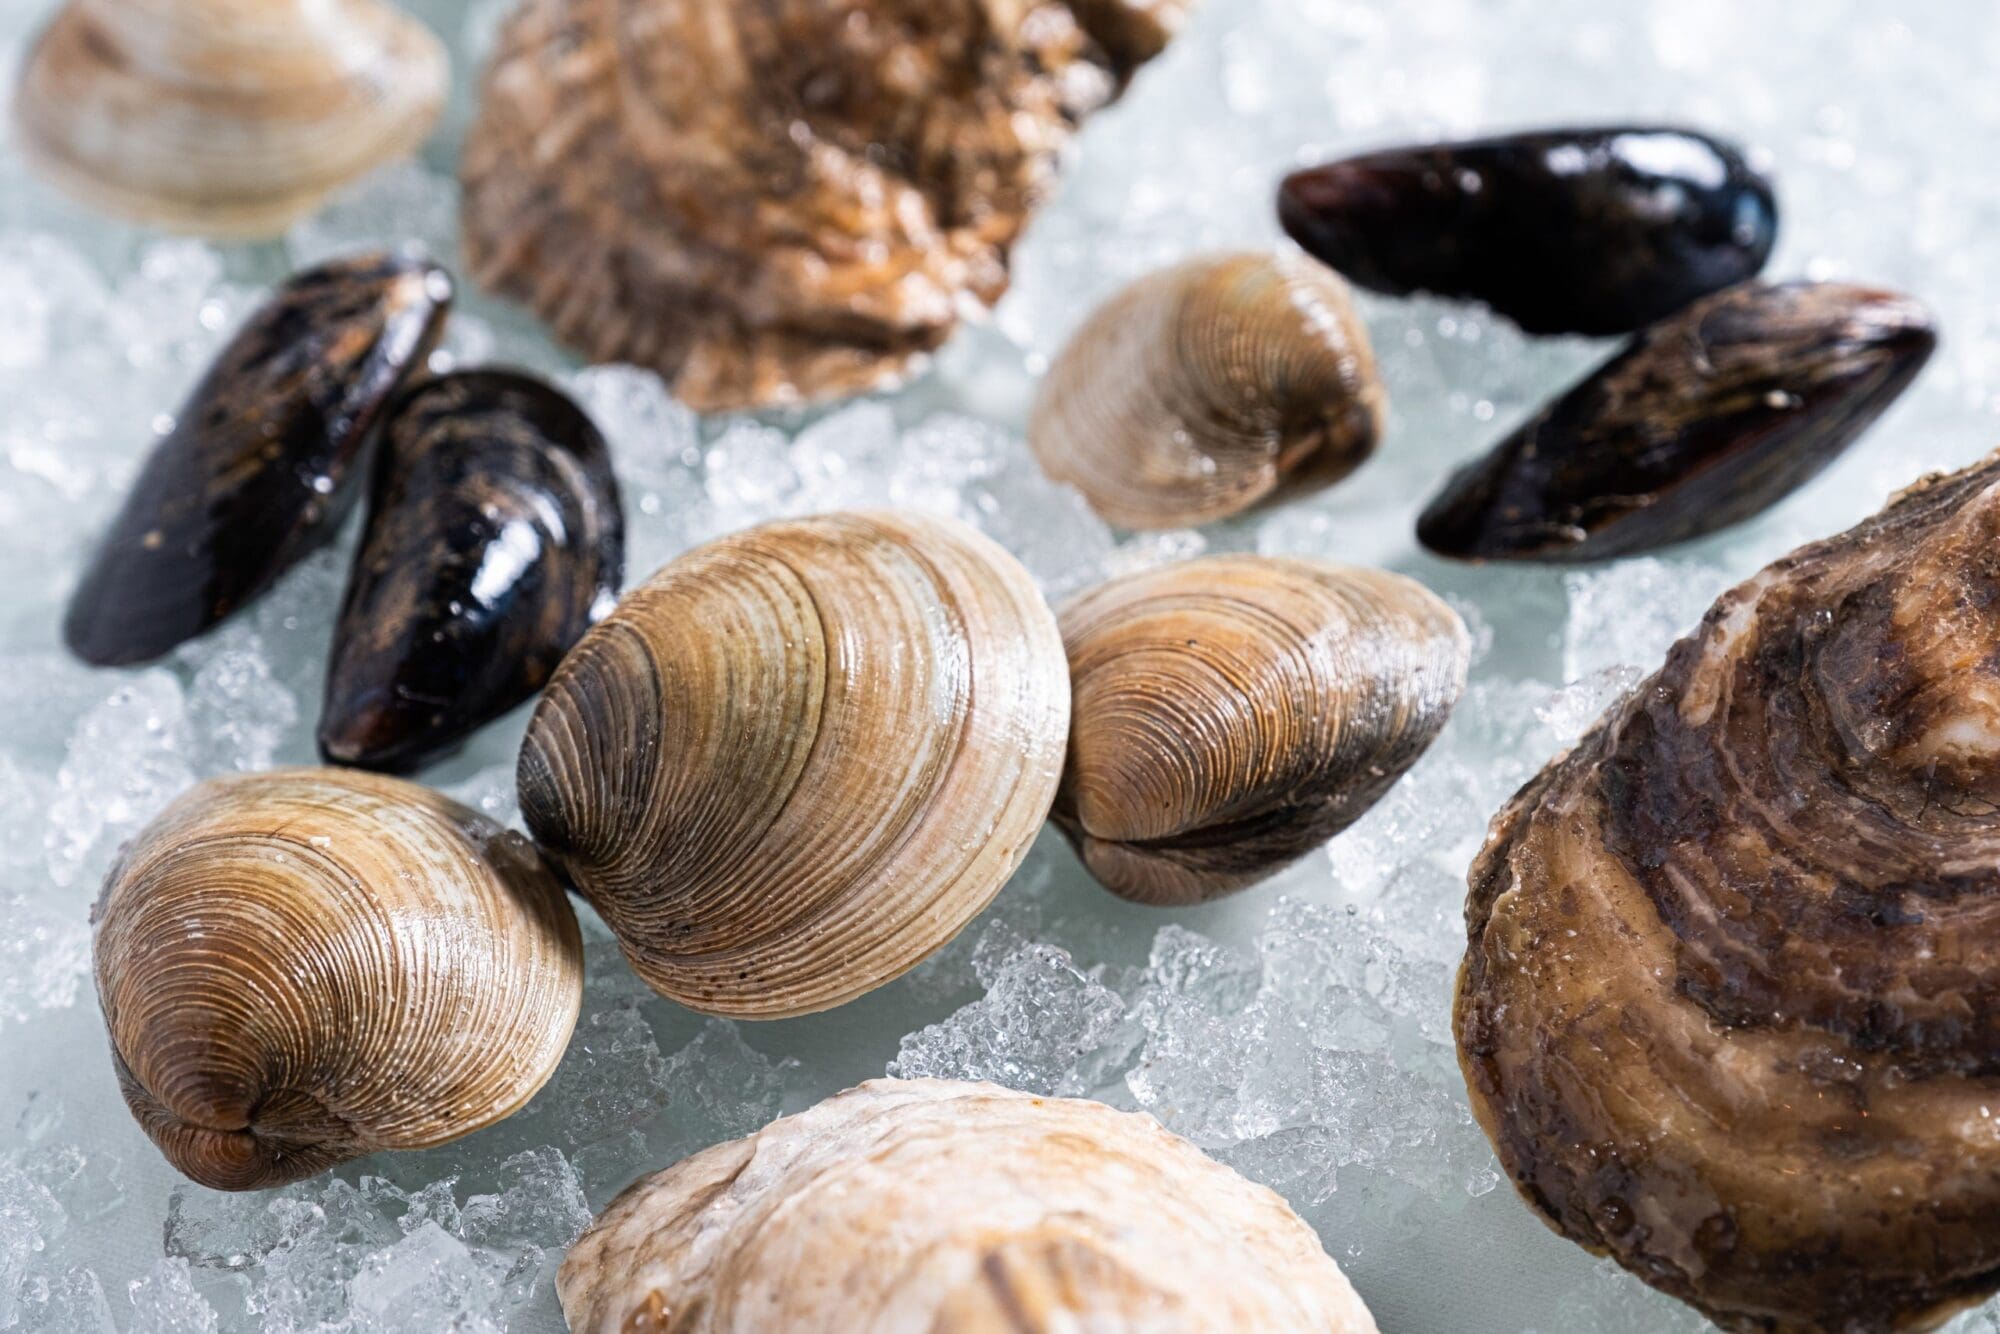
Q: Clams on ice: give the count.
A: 5